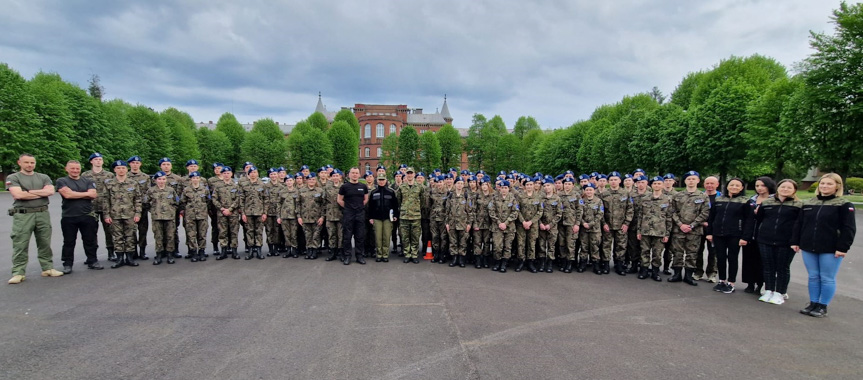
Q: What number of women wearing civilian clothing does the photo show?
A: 4